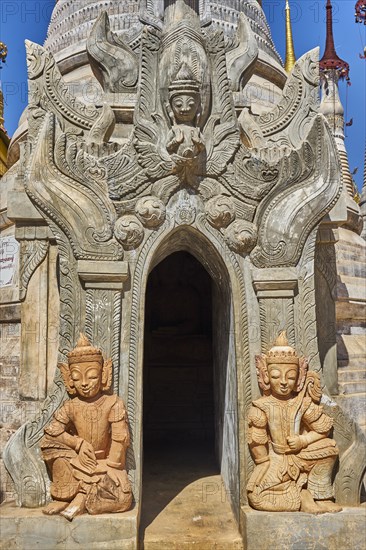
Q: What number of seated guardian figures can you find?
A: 2